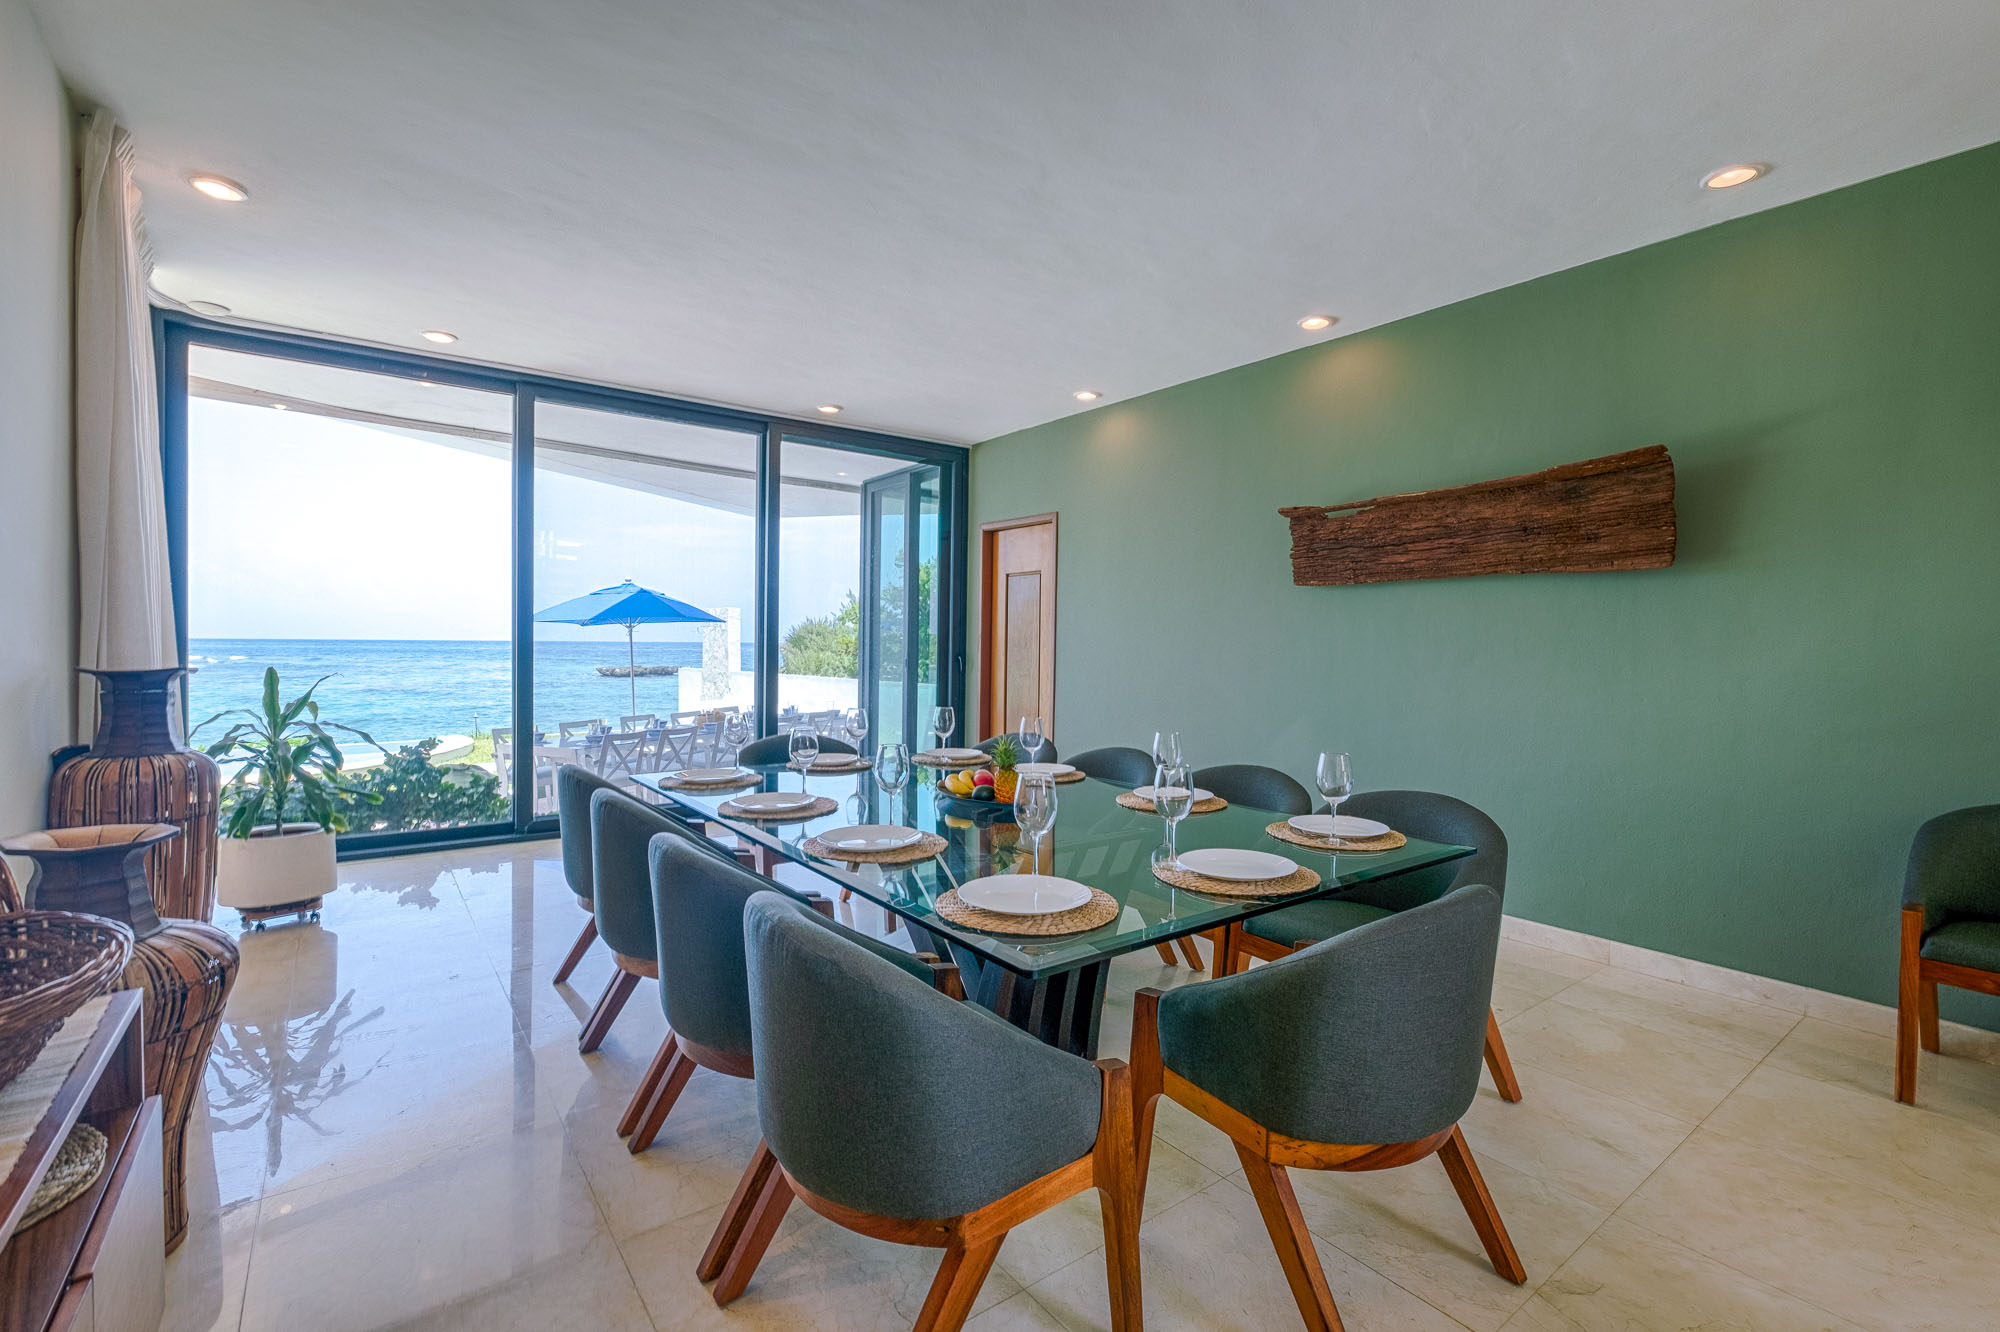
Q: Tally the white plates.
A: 10